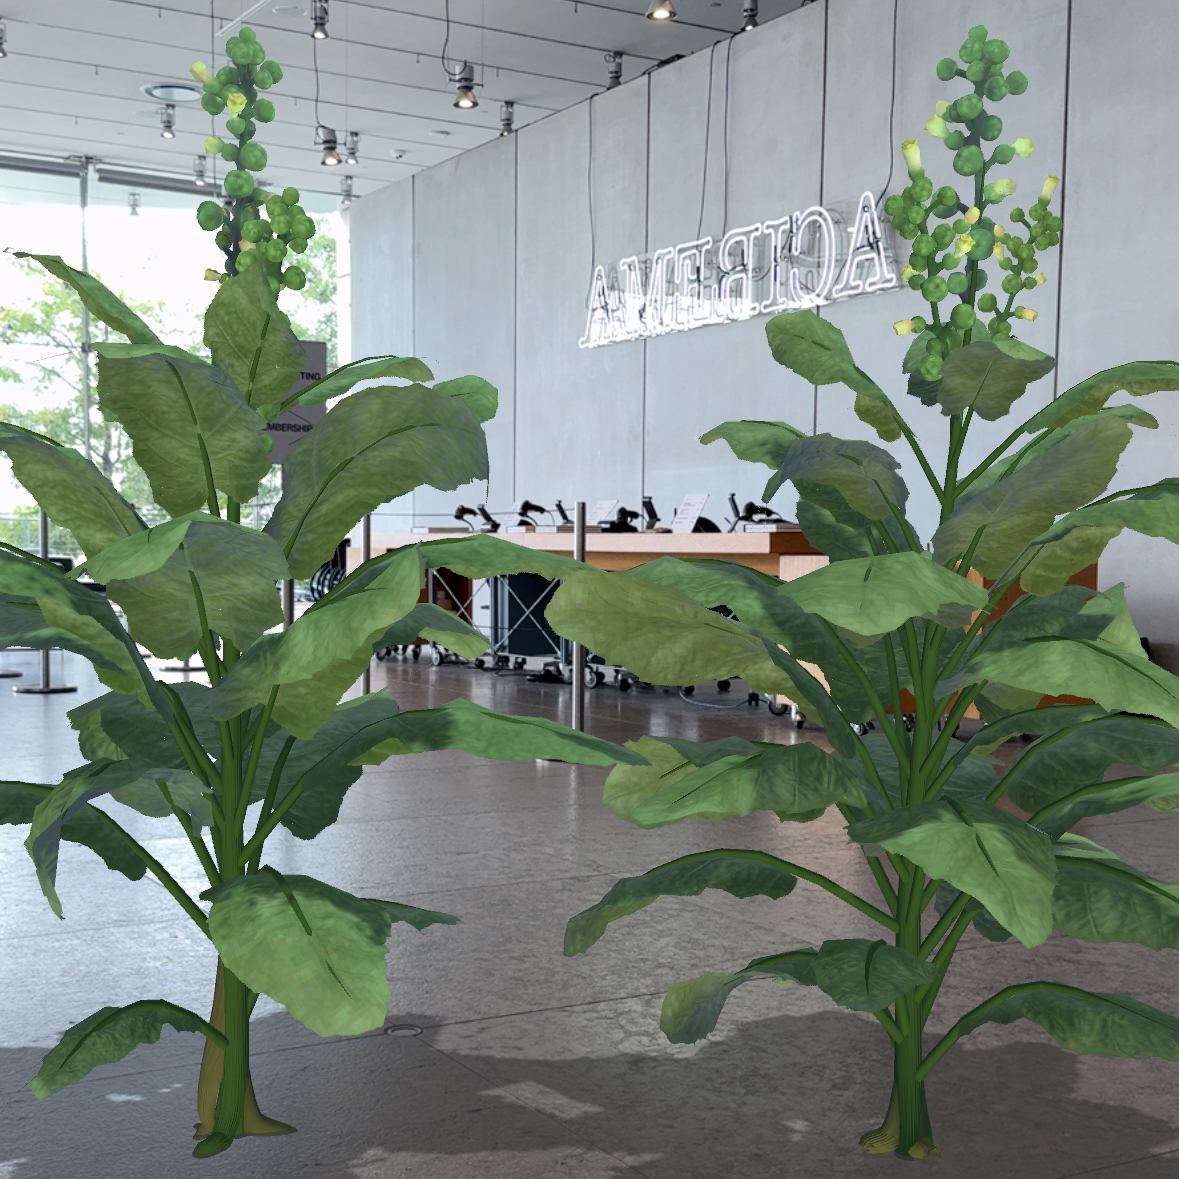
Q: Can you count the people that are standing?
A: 0